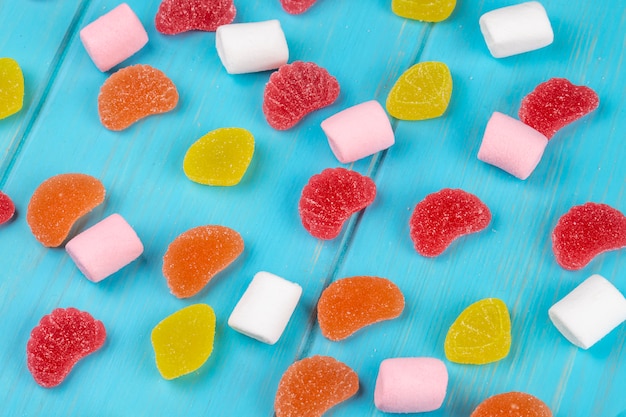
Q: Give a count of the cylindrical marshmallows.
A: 9